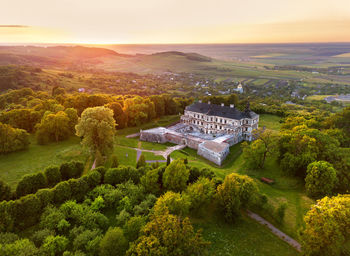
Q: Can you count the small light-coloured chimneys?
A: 4